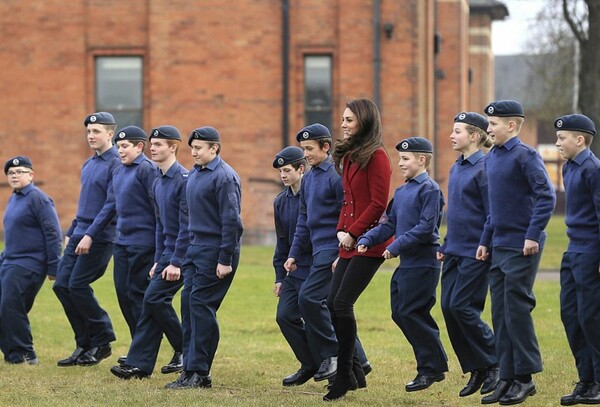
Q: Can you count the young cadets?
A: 11